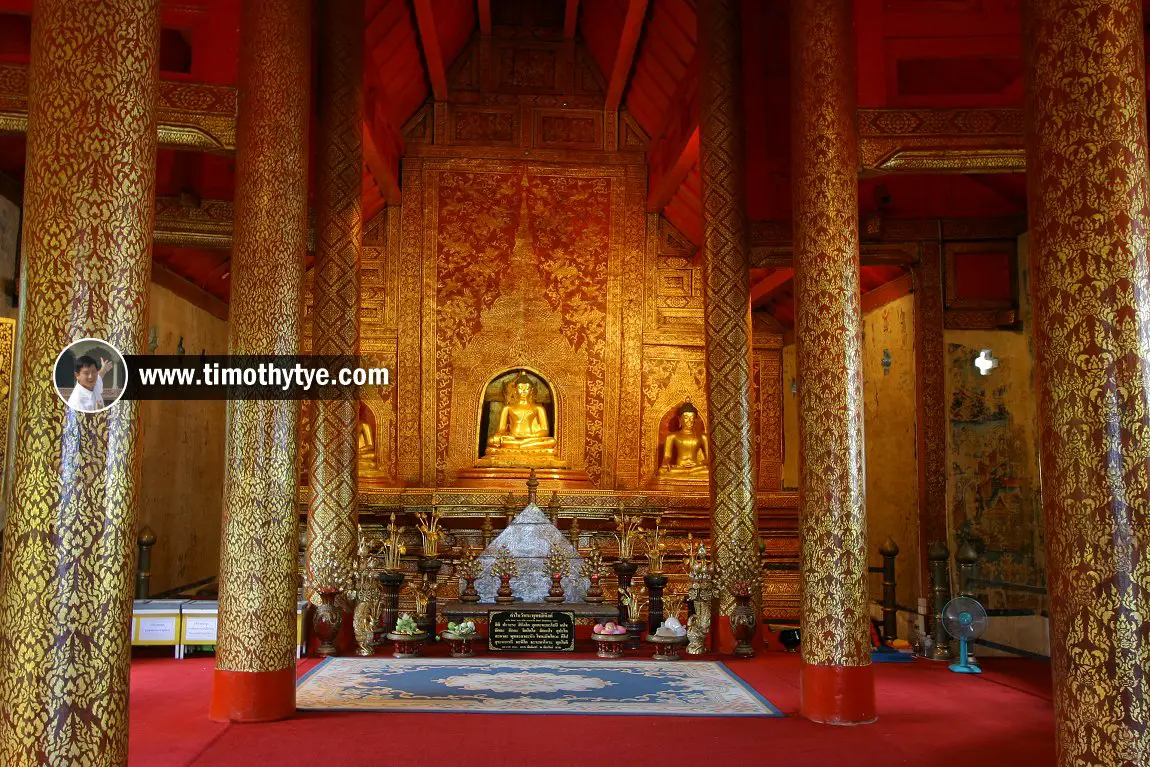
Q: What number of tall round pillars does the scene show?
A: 6